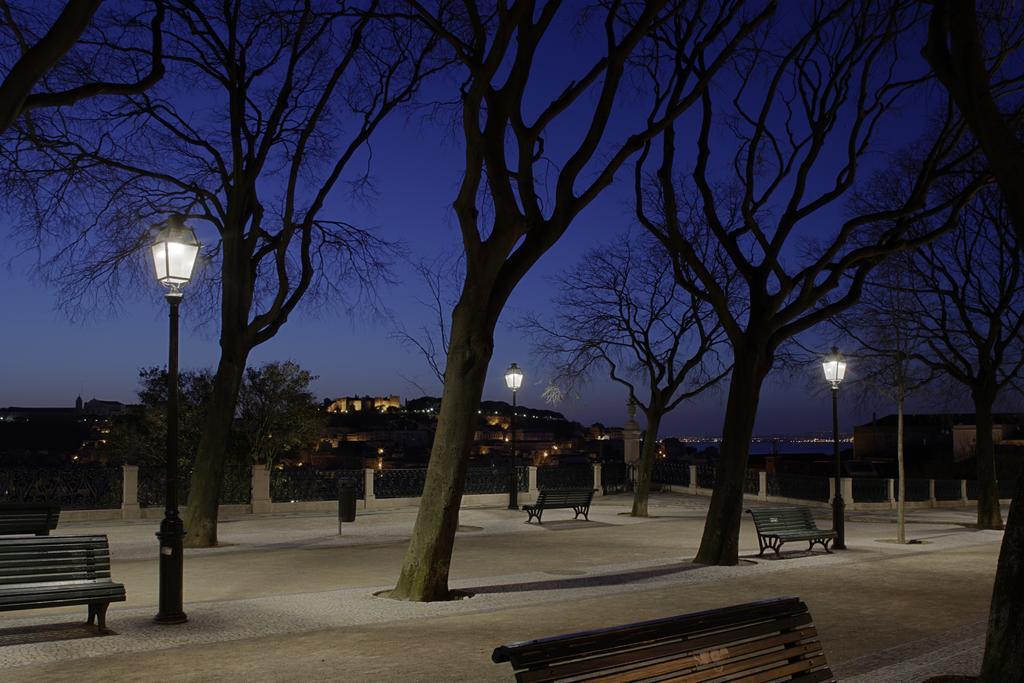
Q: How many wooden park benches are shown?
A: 5